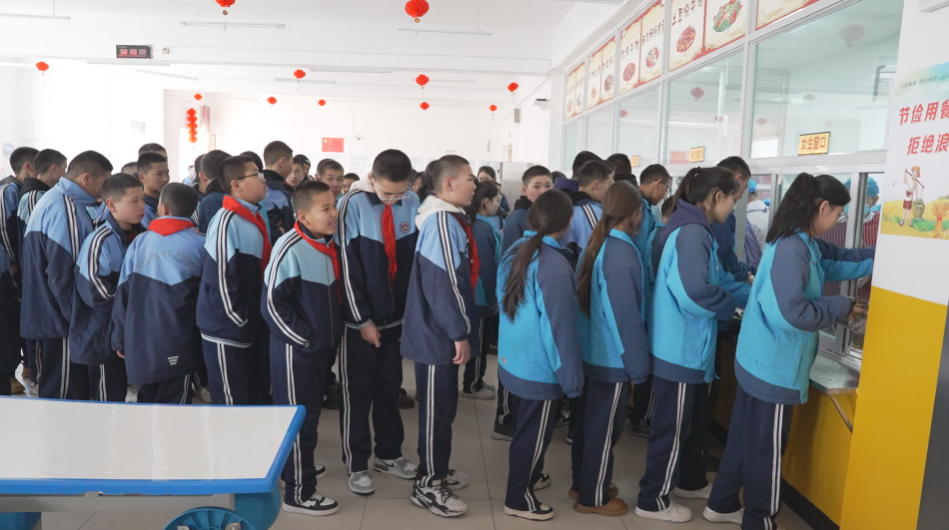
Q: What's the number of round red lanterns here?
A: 11